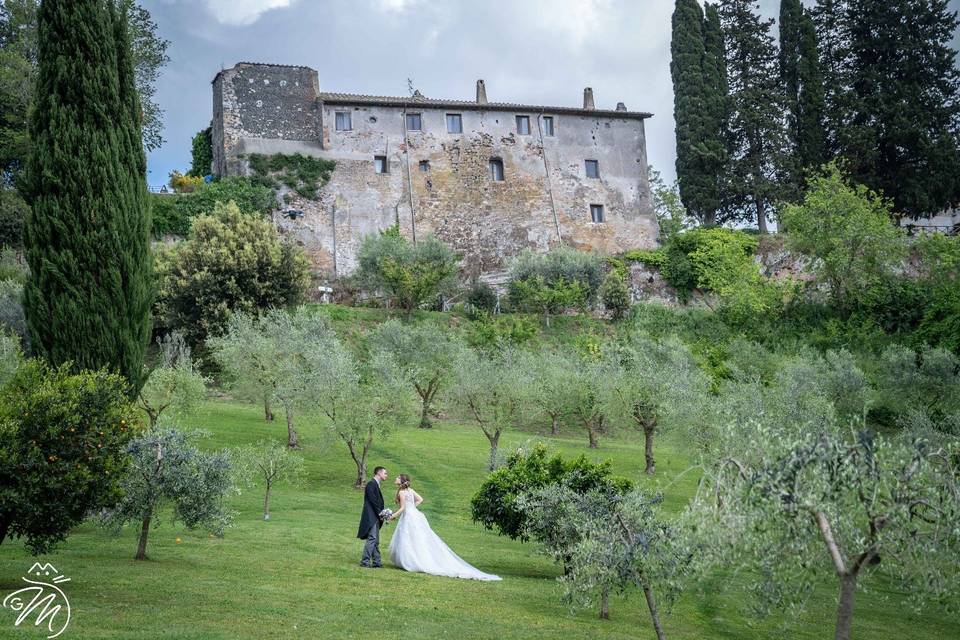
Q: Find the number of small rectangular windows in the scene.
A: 10